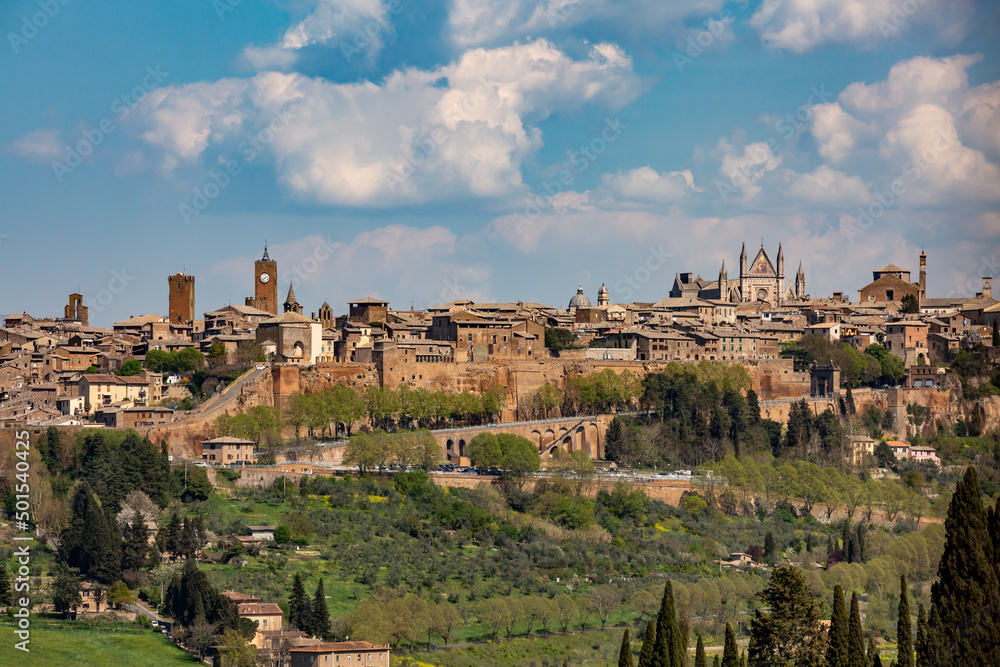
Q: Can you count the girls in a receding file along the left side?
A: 0